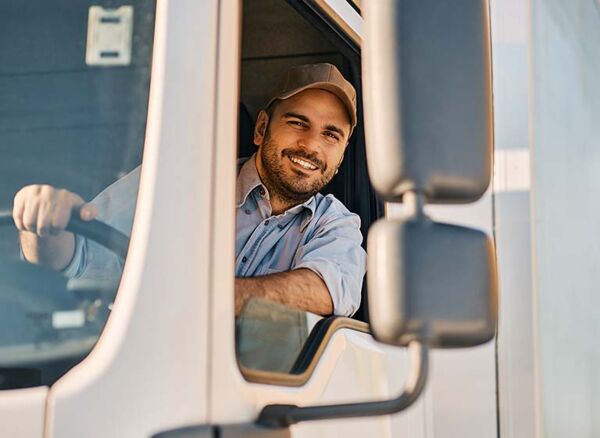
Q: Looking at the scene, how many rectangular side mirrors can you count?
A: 2